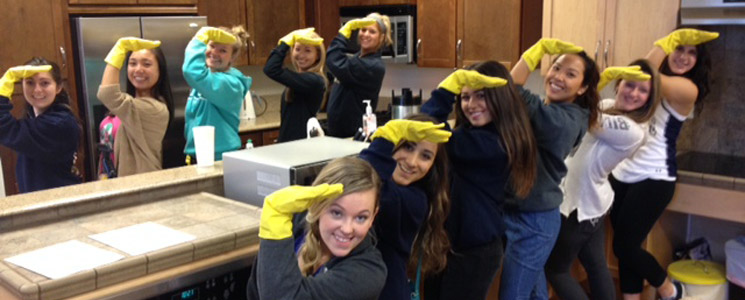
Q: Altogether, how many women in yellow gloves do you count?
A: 11